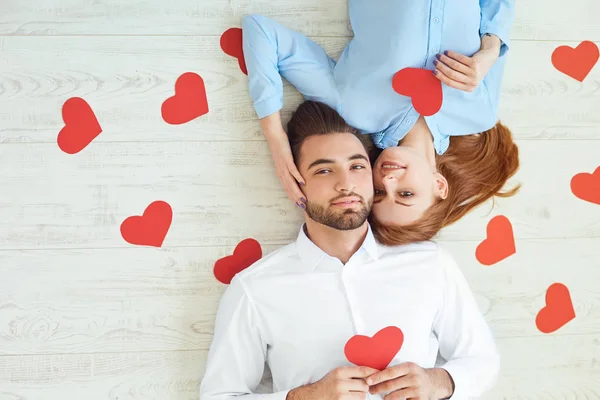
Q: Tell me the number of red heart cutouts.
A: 11